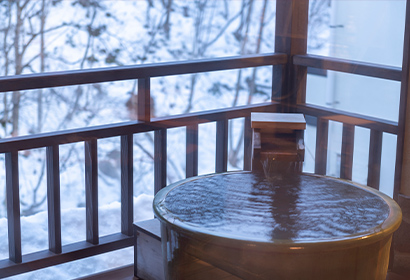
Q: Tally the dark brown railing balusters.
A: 11